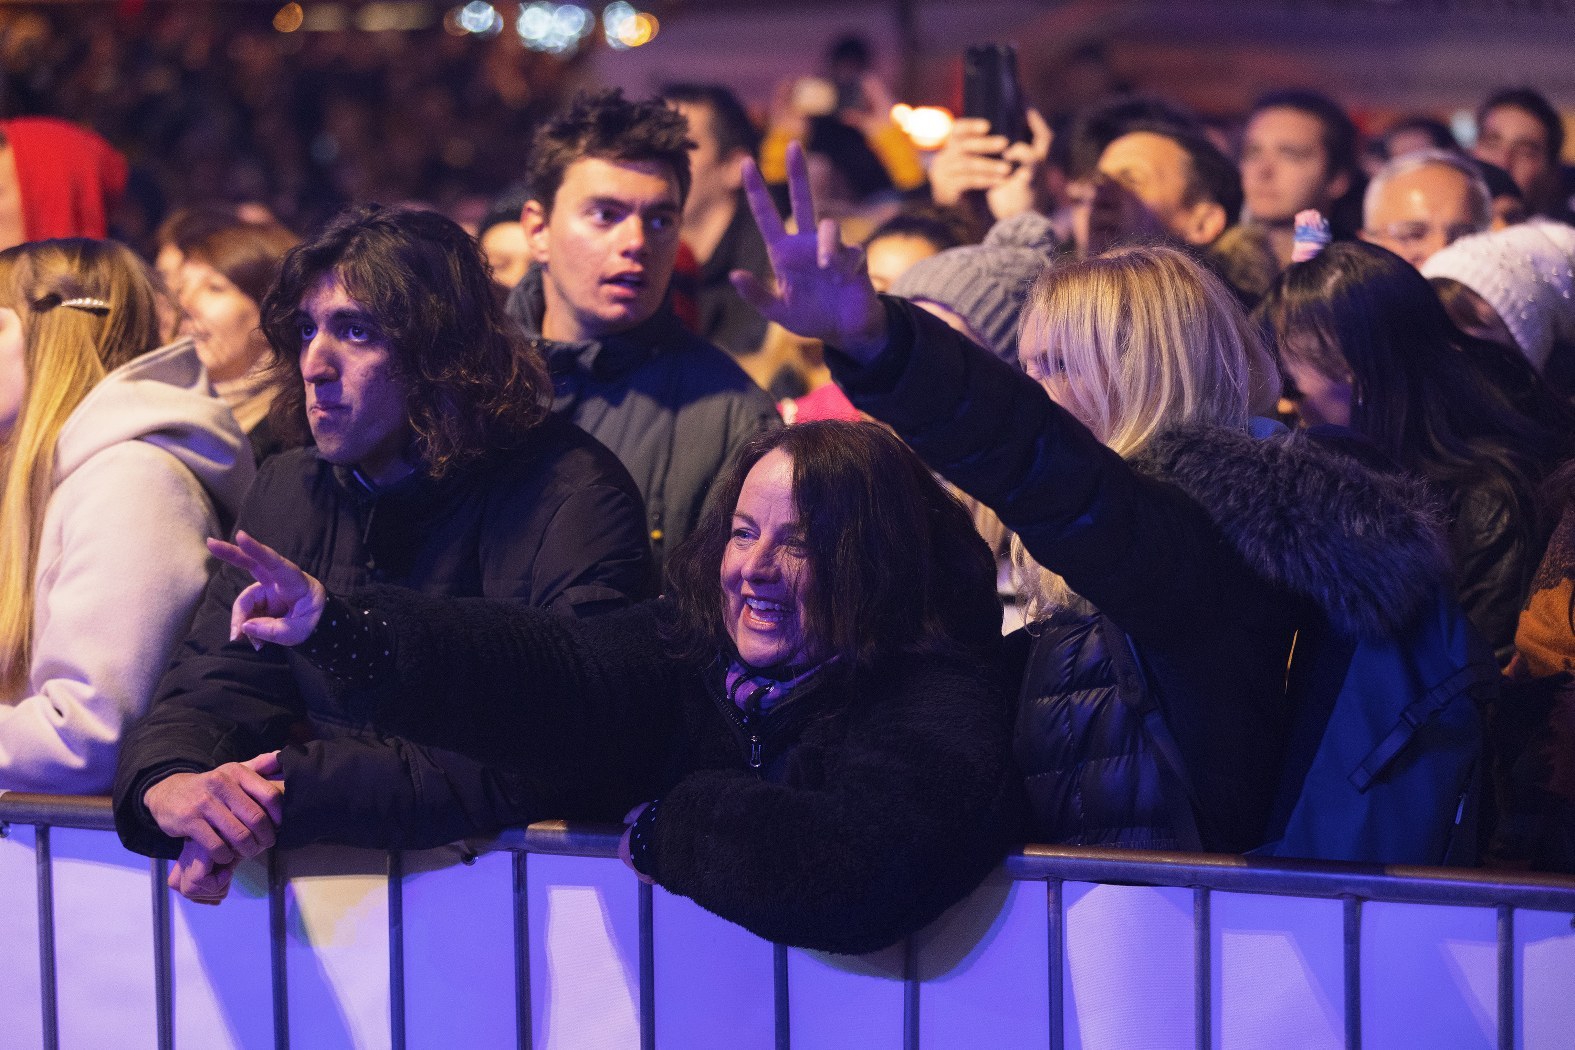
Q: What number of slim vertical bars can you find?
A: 12